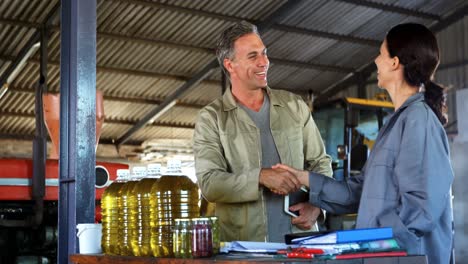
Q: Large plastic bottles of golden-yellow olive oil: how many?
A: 4